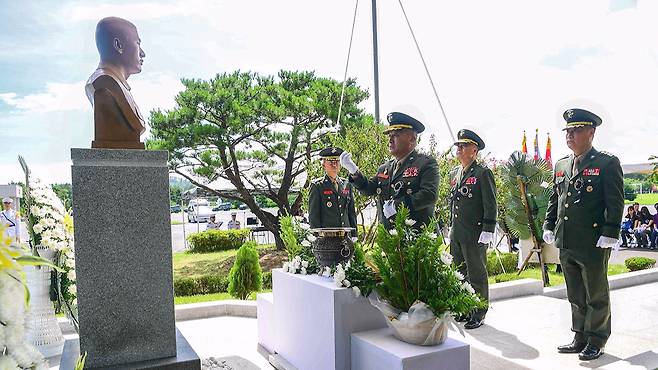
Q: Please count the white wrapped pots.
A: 1